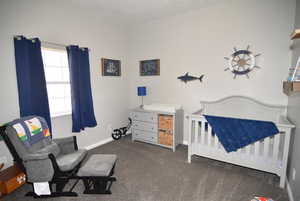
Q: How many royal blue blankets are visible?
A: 1